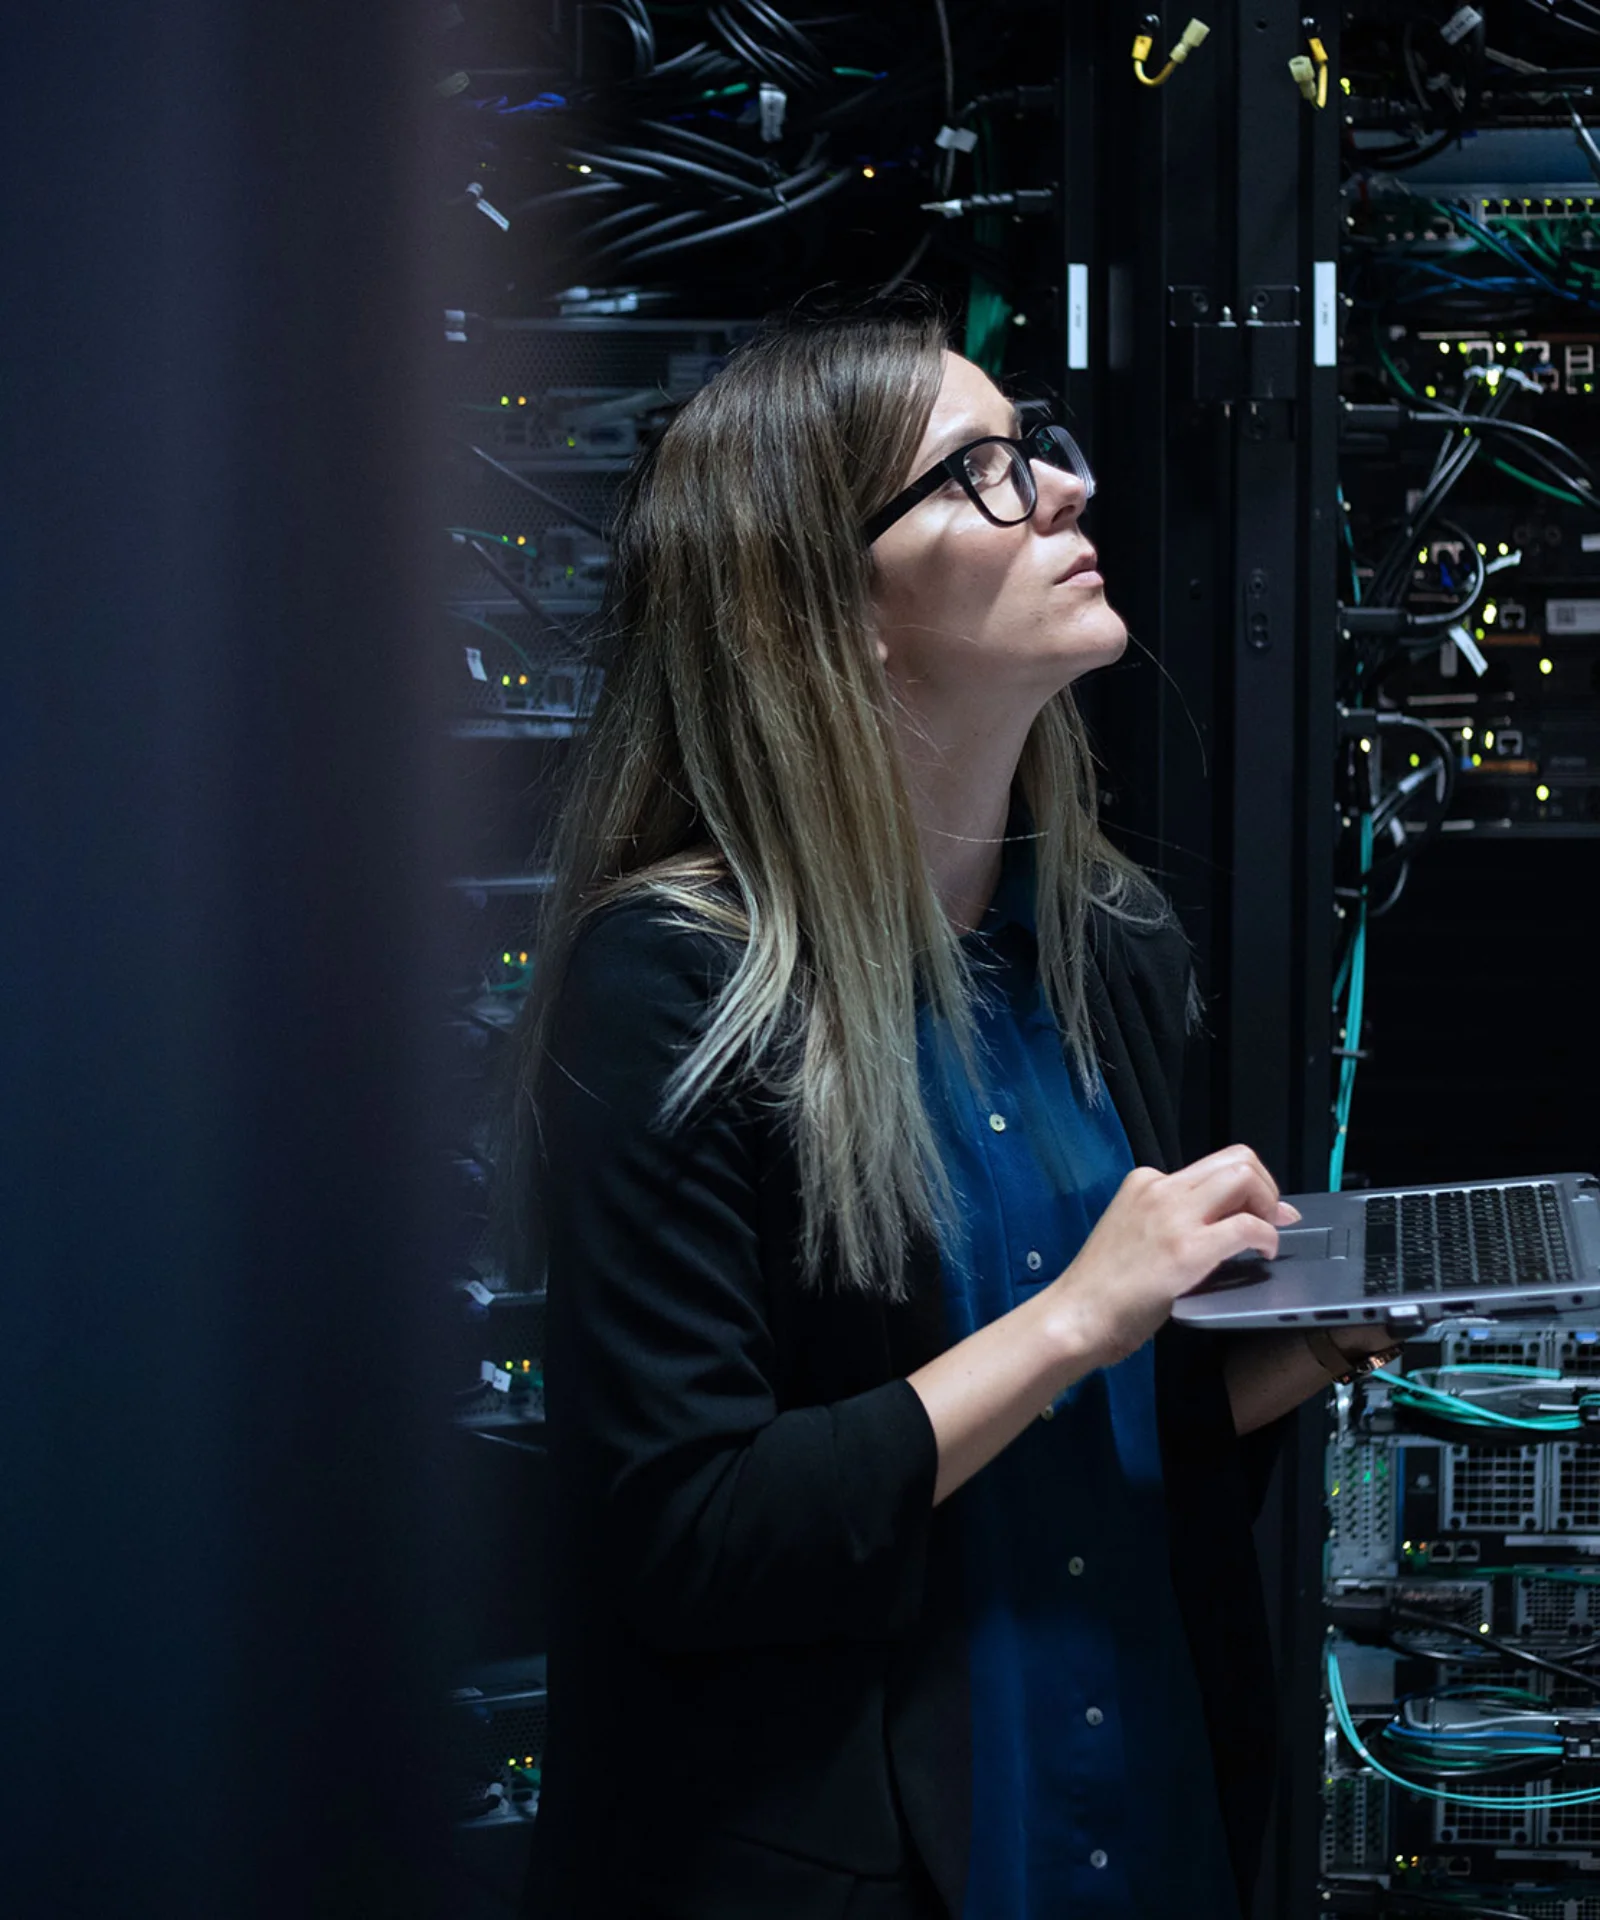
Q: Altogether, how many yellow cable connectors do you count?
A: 2